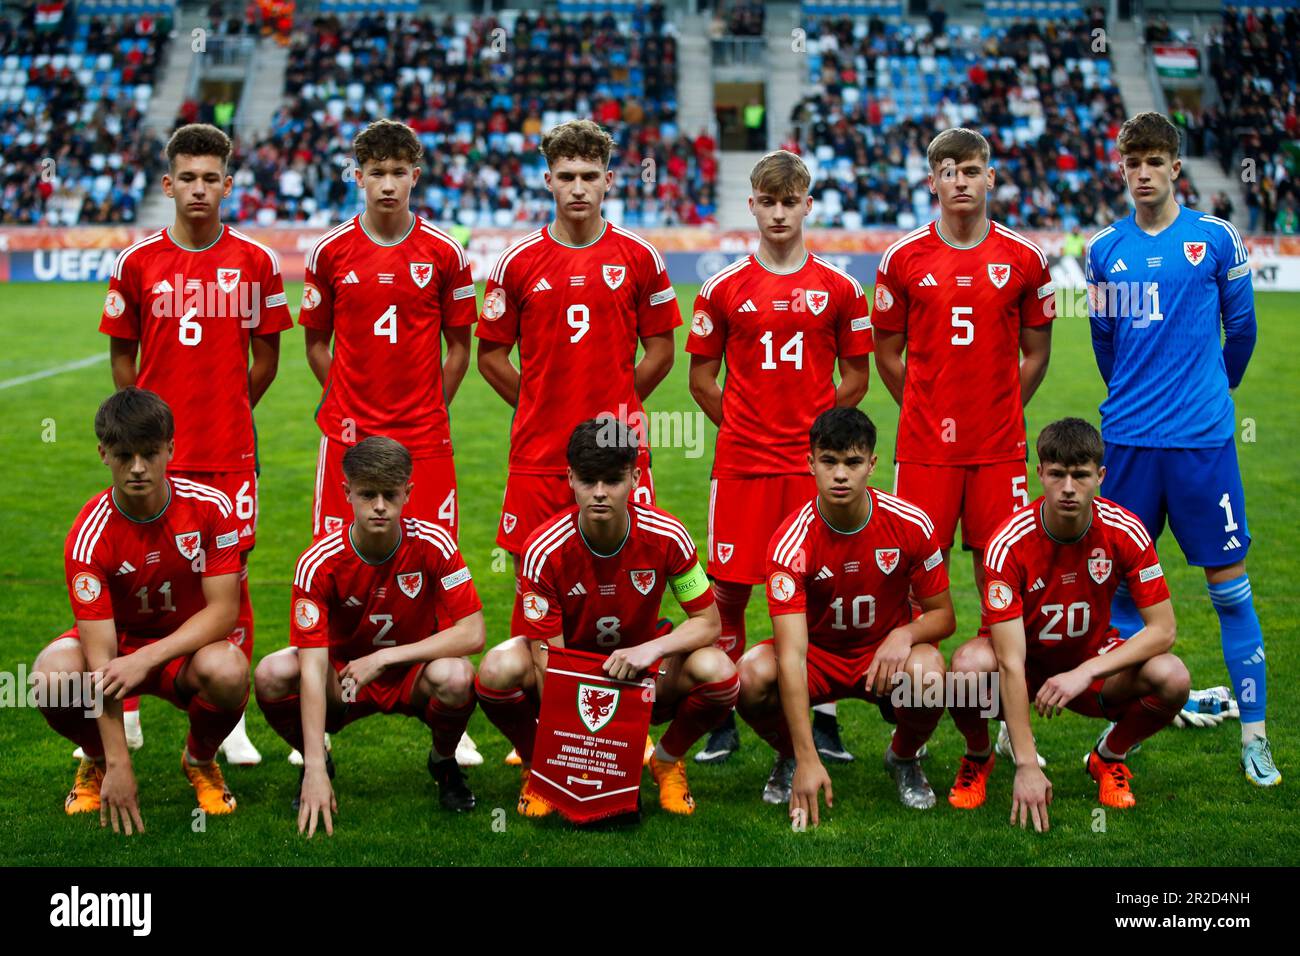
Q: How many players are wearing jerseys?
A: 11